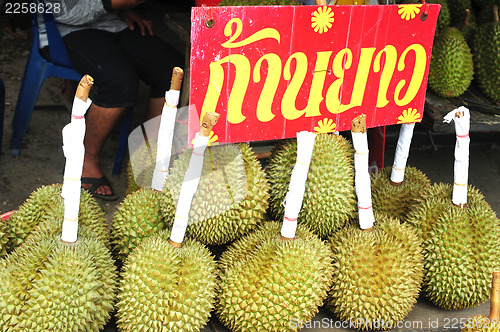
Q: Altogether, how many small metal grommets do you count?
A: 2